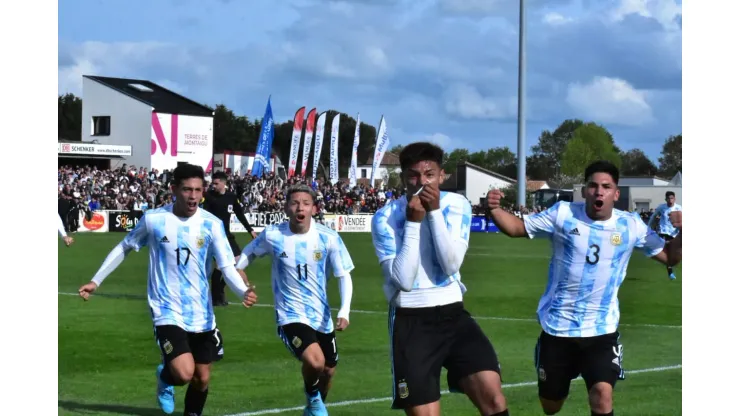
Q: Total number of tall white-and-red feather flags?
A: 2